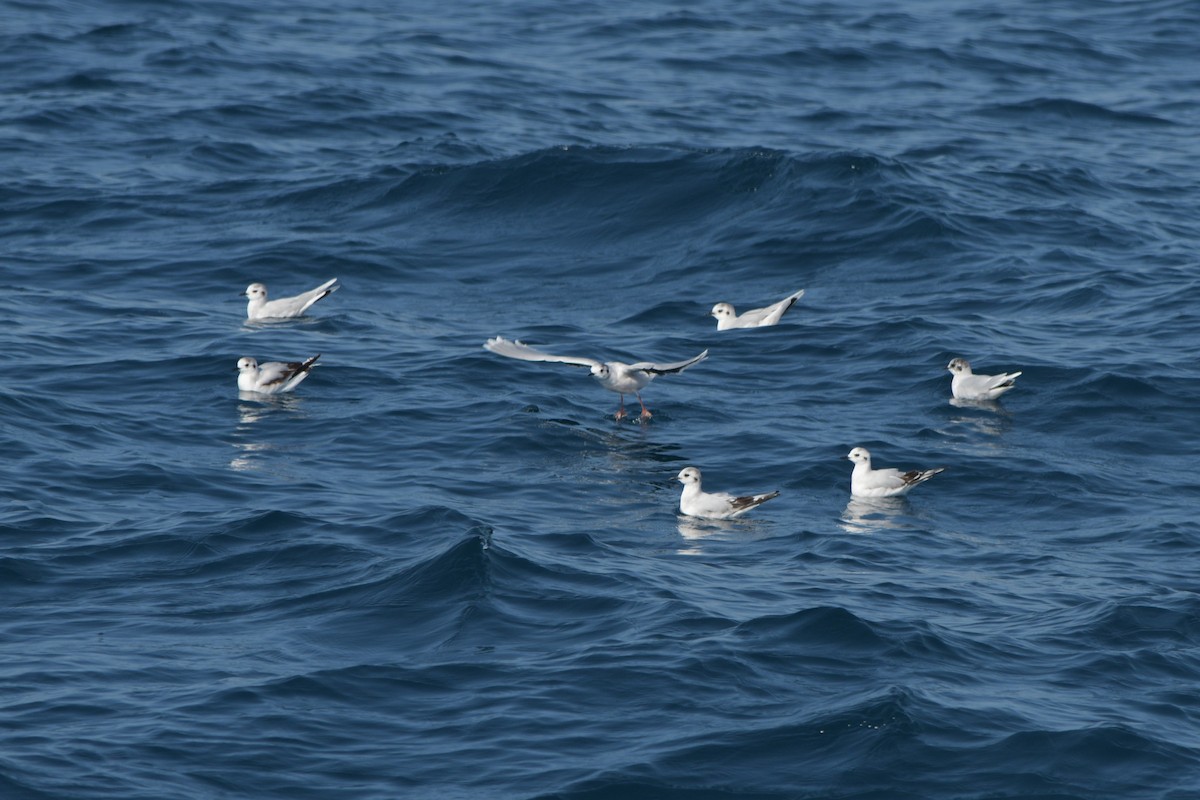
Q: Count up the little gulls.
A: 7